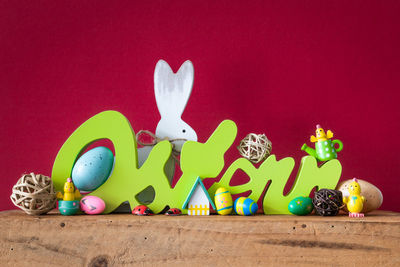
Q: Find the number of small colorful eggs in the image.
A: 4